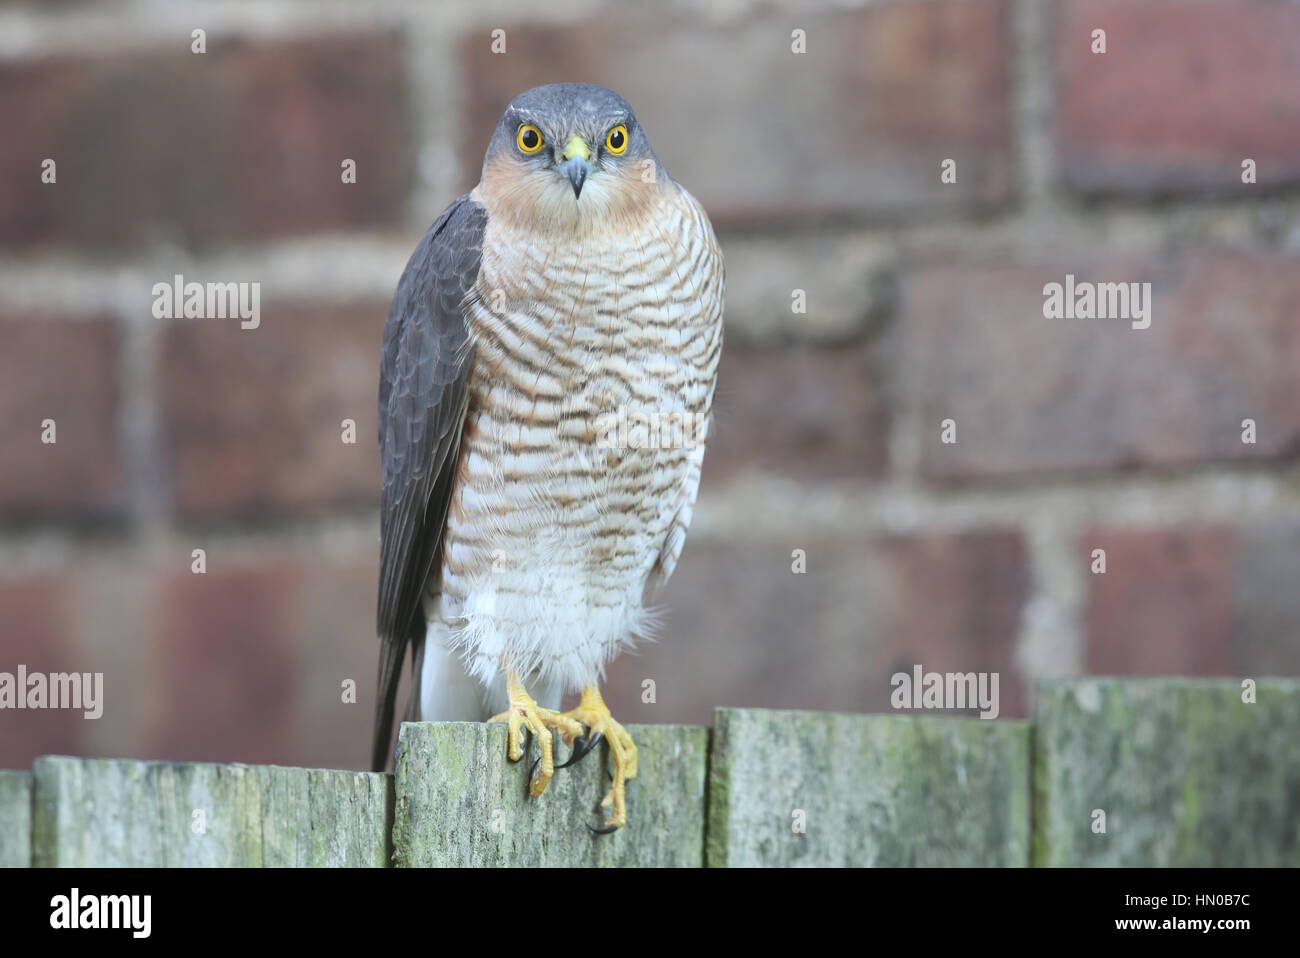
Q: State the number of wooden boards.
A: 5